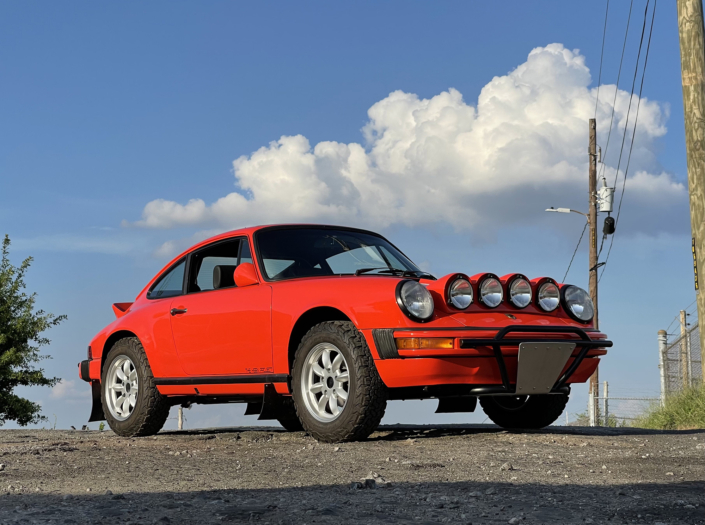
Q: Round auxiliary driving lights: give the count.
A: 4